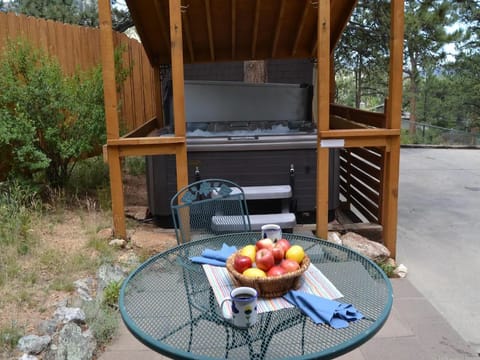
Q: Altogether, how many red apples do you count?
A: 7